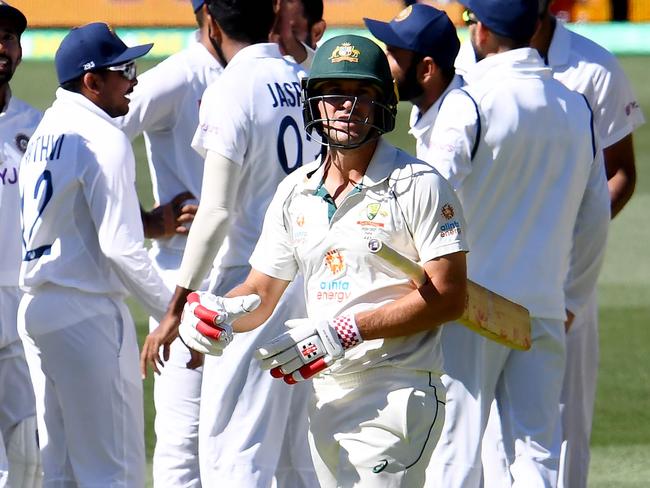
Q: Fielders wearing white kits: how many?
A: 8